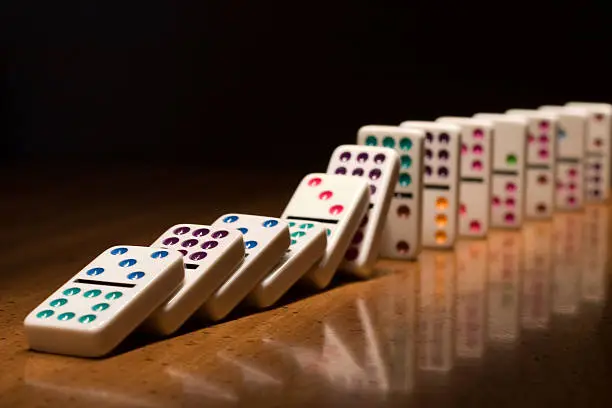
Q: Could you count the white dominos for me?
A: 13